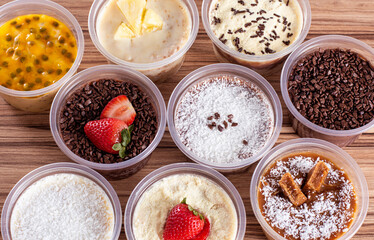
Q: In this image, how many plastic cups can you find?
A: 9